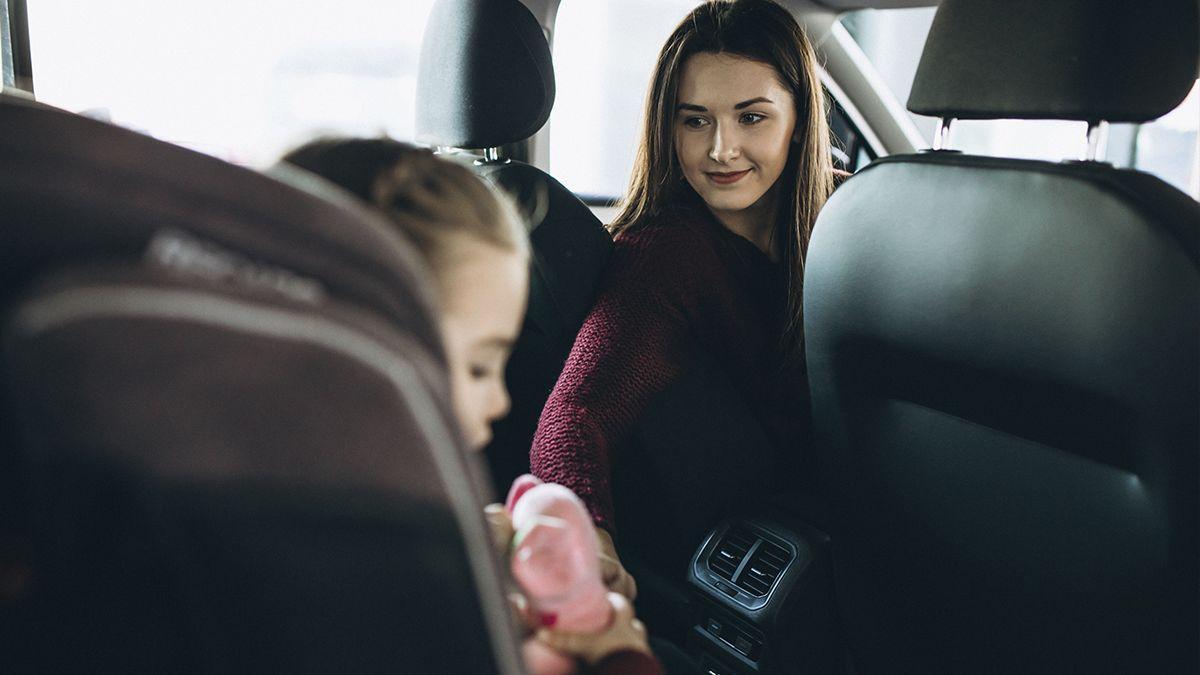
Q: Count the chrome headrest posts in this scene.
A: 4